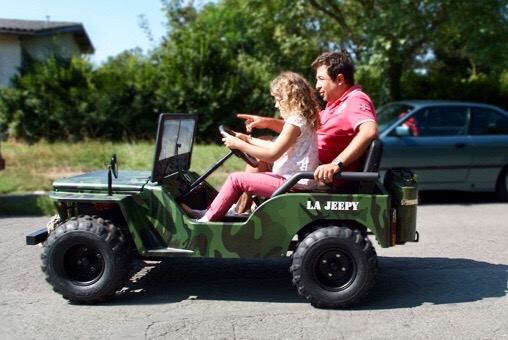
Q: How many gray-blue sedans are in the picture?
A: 1